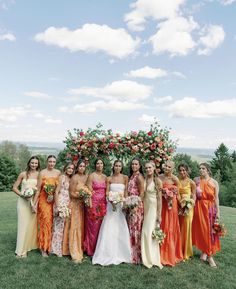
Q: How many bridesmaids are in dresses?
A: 10